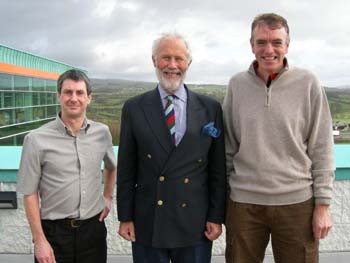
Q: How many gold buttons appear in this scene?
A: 6